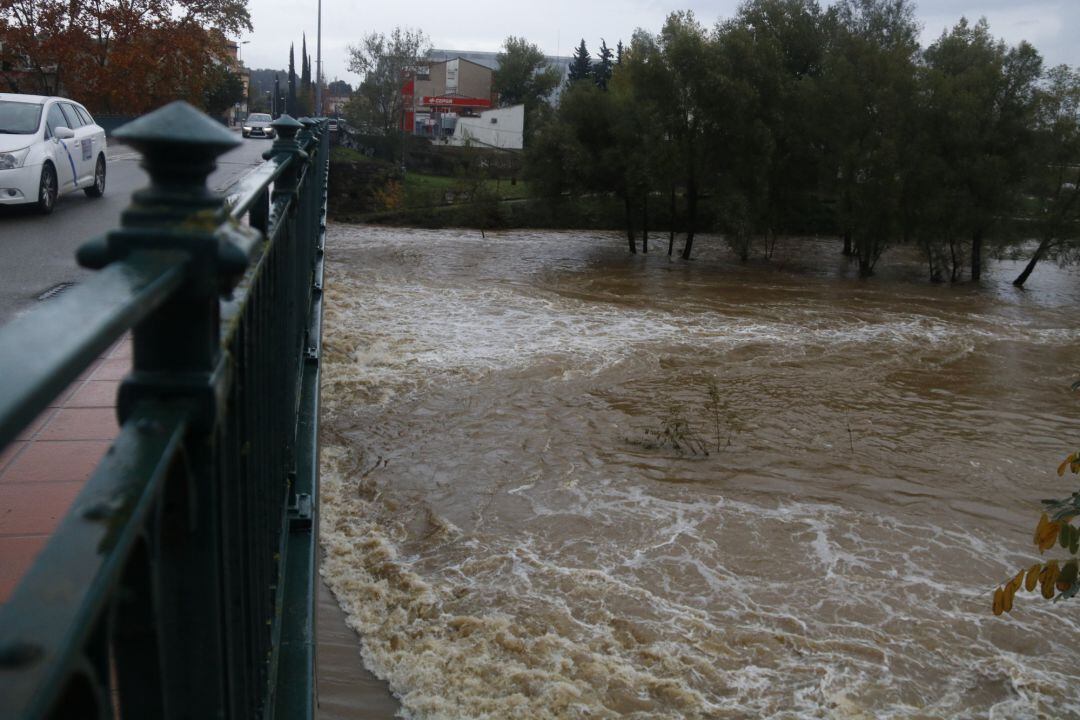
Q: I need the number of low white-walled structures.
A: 1